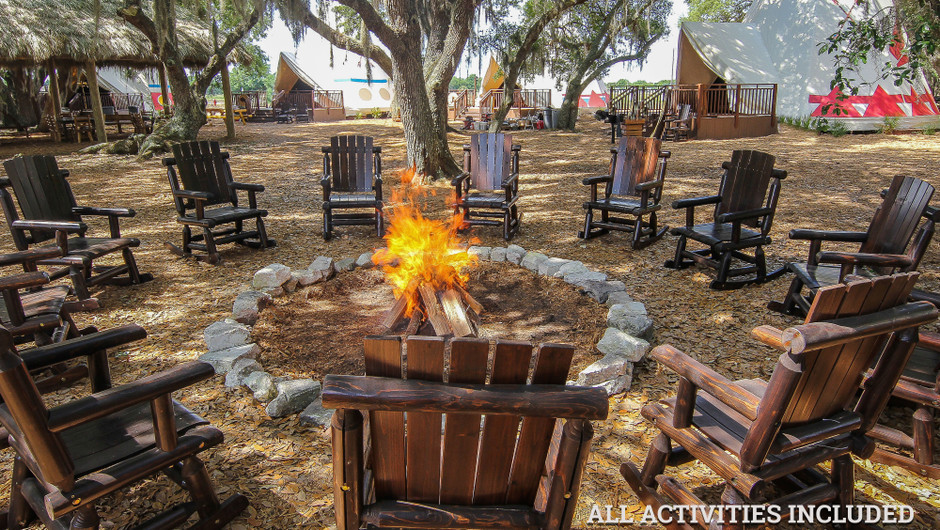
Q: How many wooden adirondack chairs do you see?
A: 12